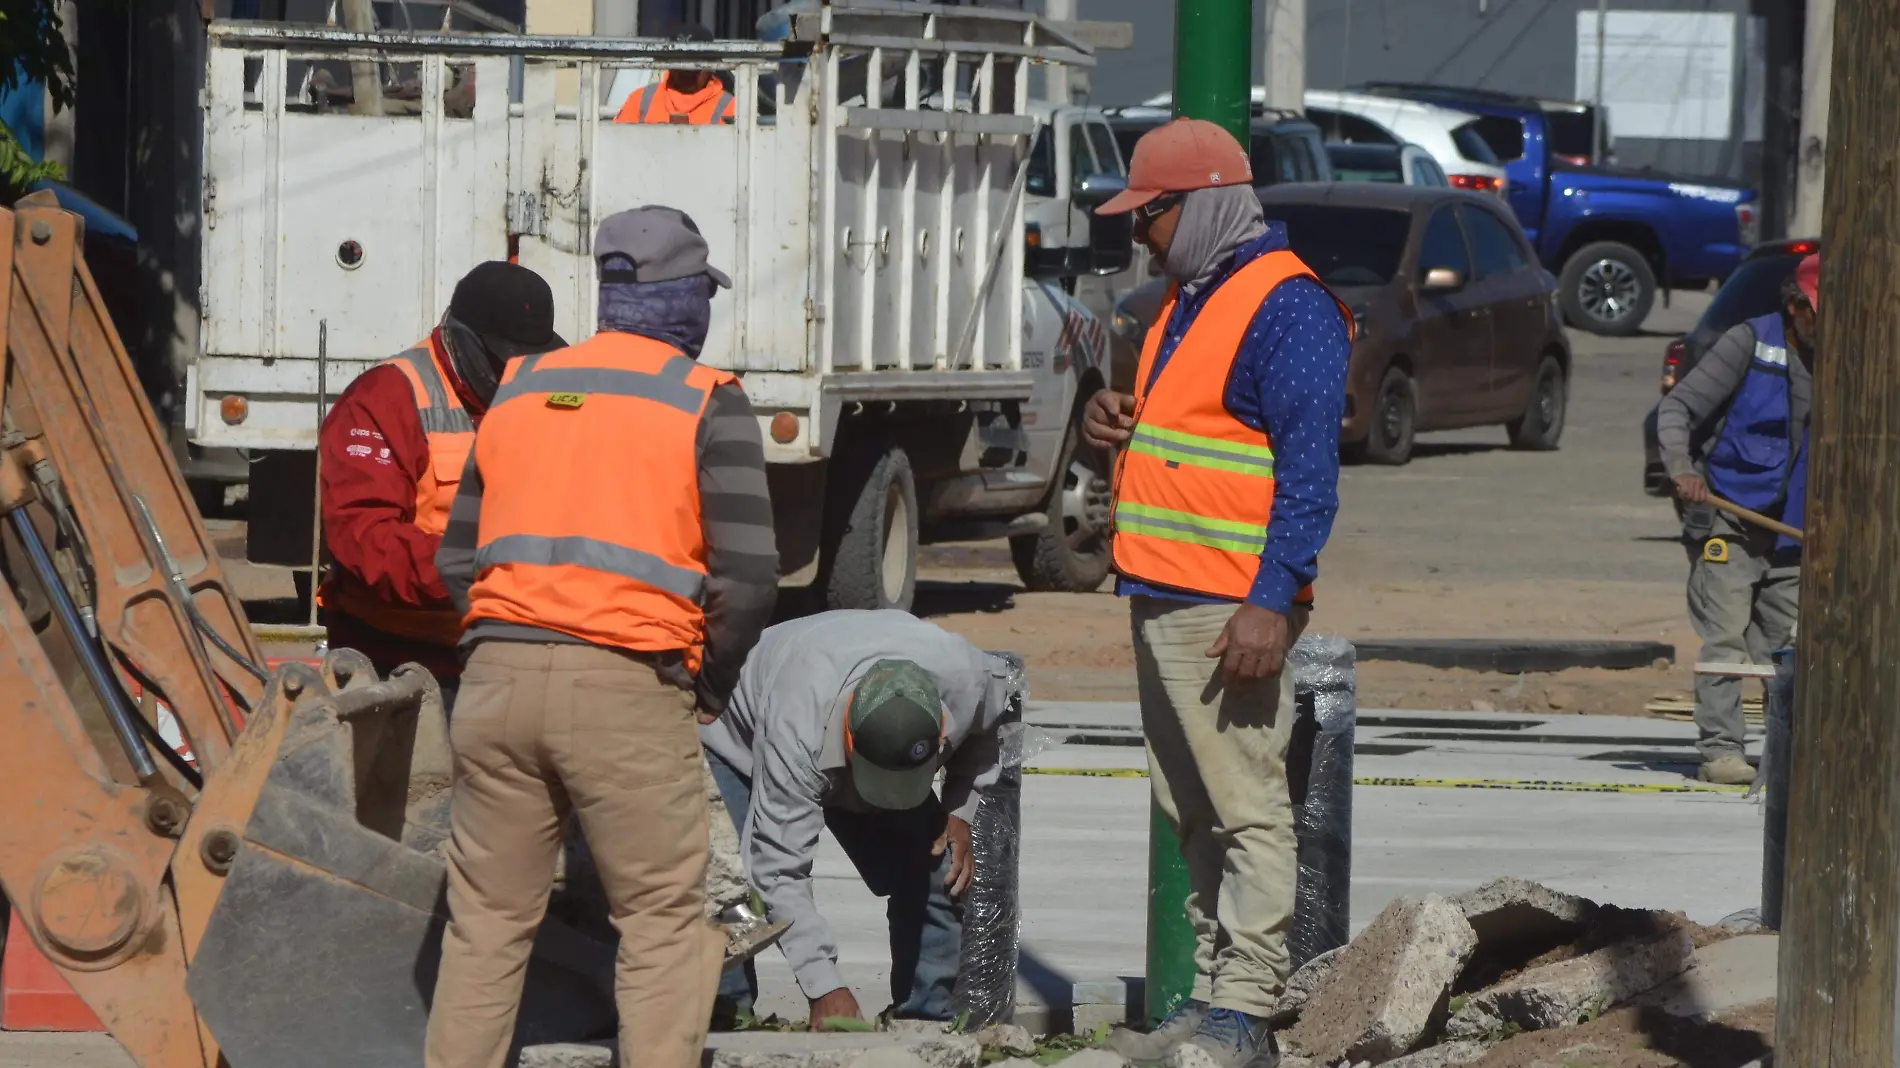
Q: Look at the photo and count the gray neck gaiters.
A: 1